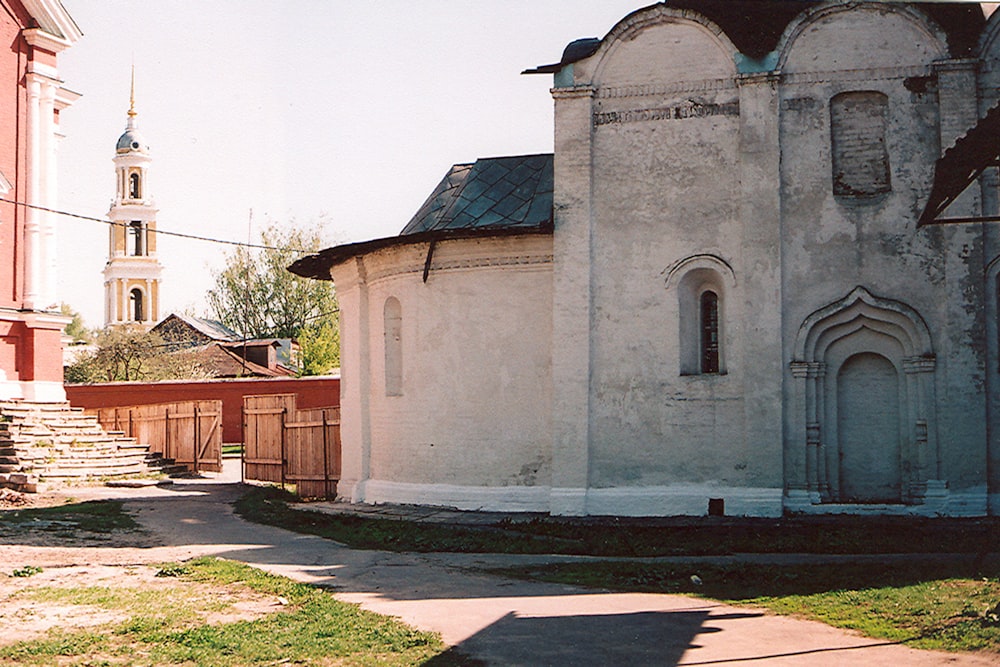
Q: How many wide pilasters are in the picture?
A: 3